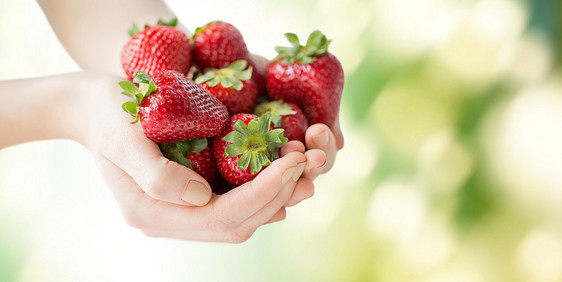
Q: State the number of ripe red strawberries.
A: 8